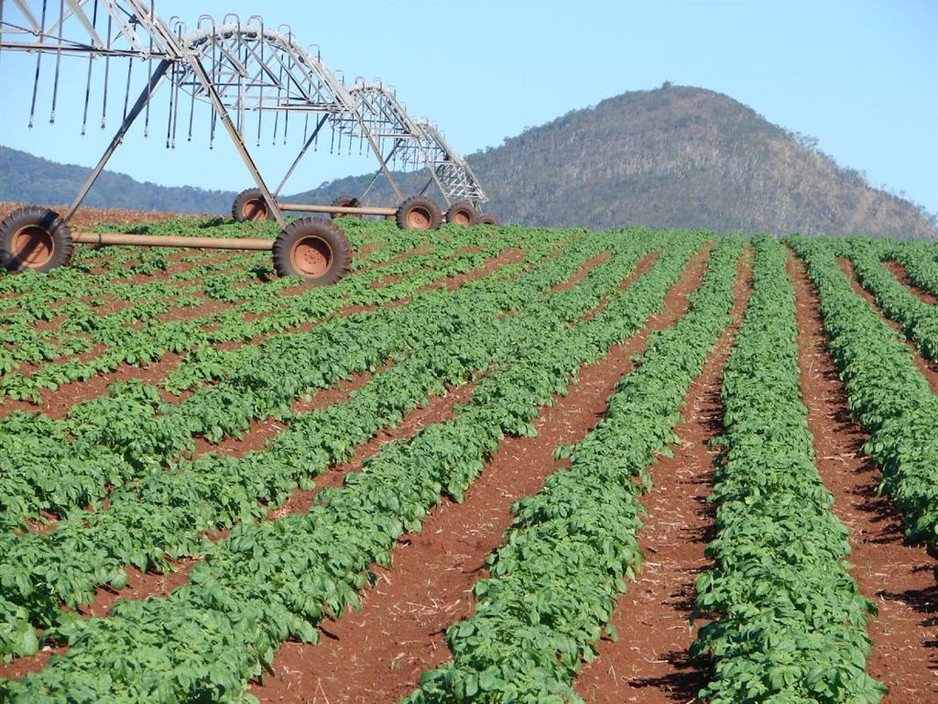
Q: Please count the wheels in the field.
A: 7